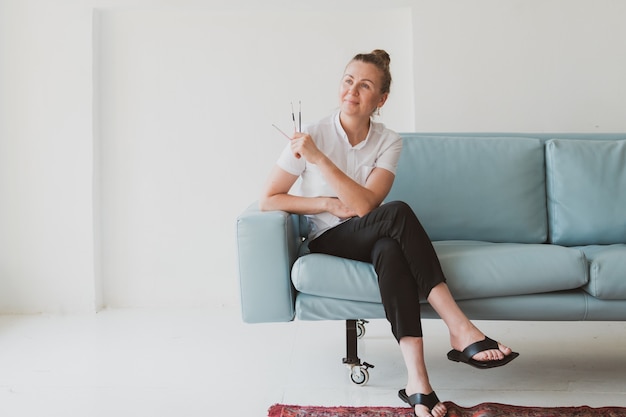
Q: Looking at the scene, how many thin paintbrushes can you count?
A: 3